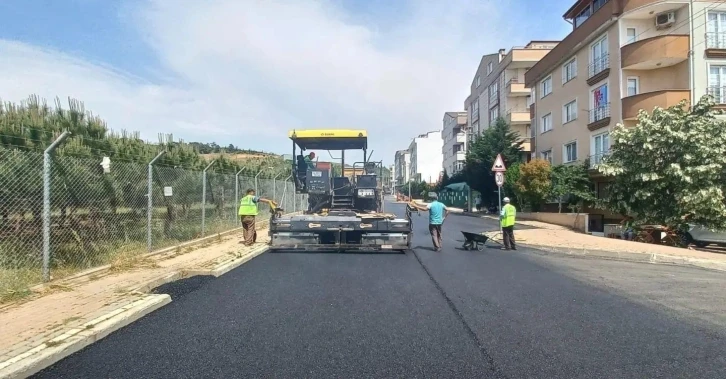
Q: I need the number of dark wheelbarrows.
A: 1